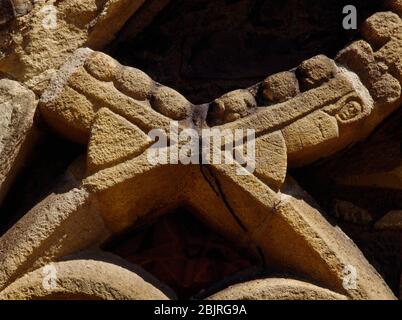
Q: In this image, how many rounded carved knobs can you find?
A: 6